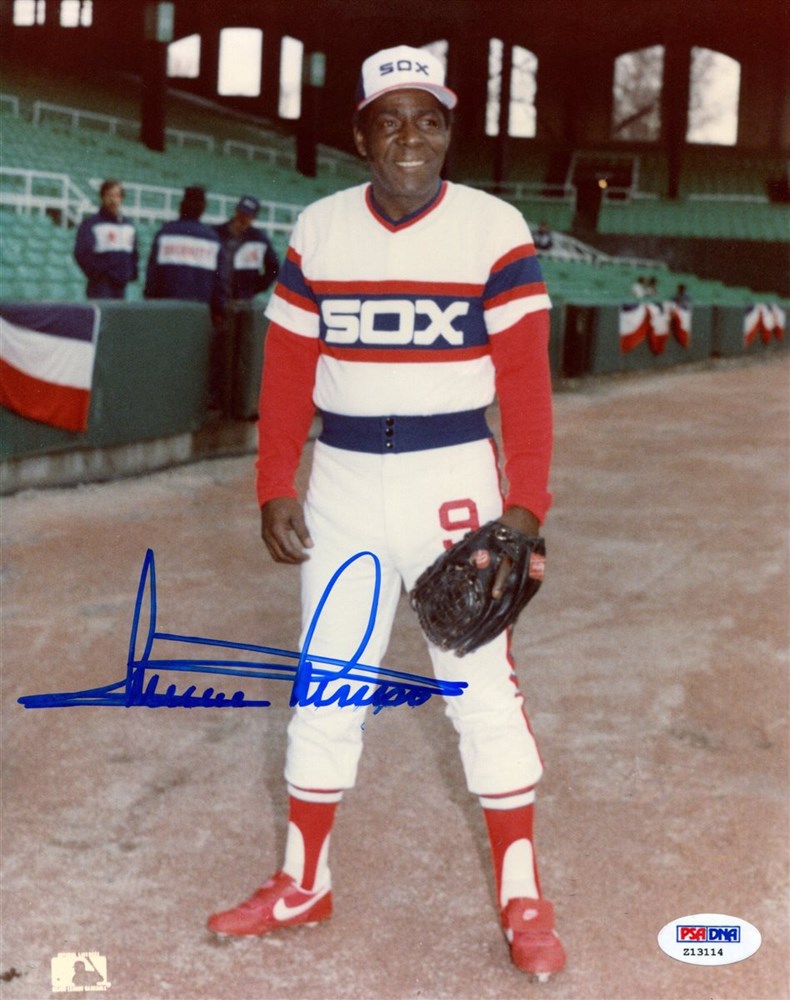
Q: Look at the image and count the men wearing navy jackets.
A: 3